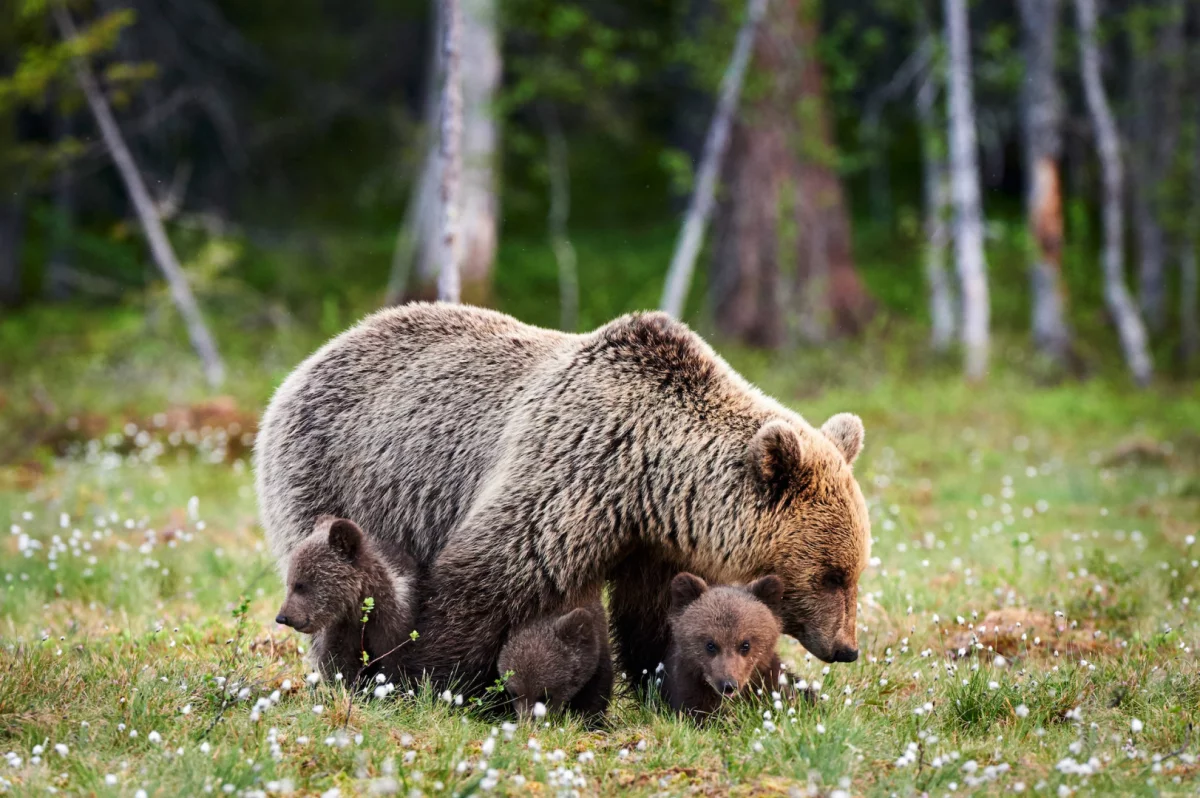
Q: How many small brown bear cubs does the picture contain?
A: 3